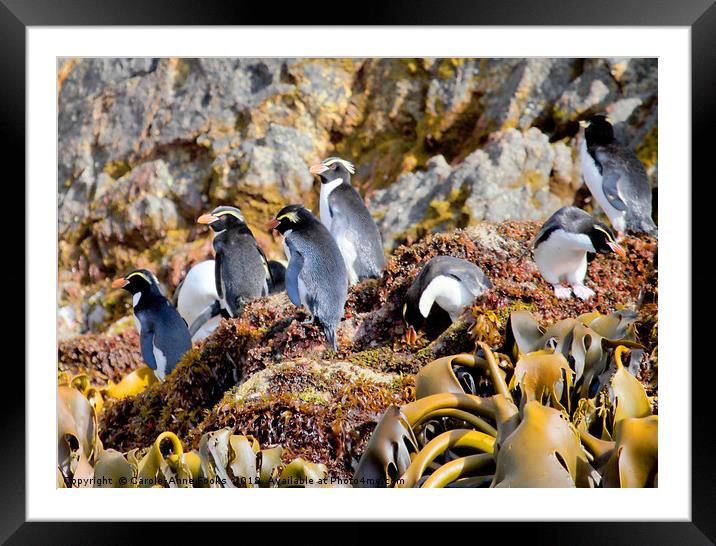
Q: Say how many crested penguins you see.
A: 8